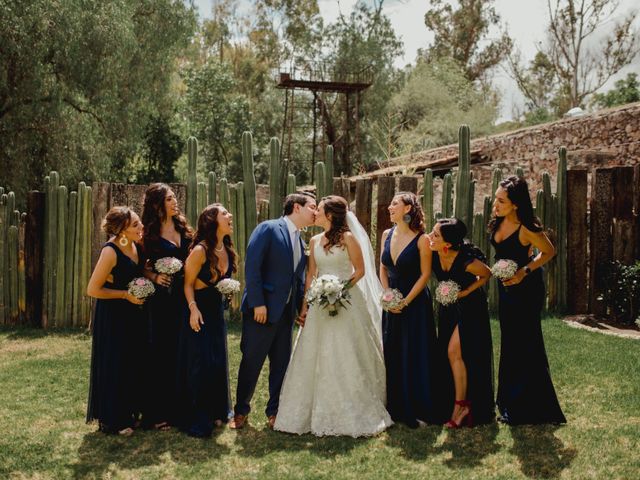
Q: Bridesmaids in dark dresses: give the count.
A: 6